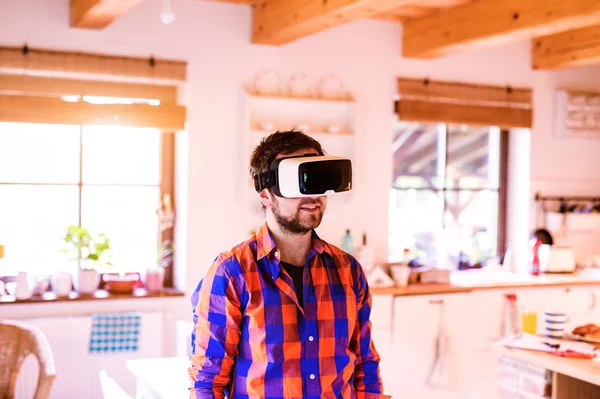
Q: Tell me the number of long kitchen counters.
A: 1